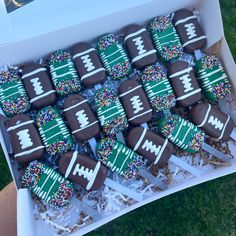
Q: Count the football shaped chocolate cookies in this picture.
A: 11